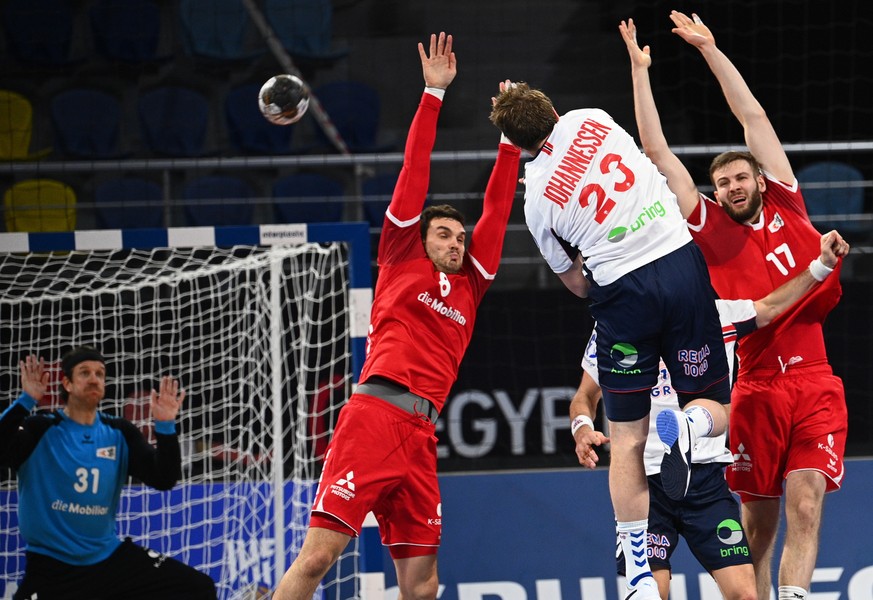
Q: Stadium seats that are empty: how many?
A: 15